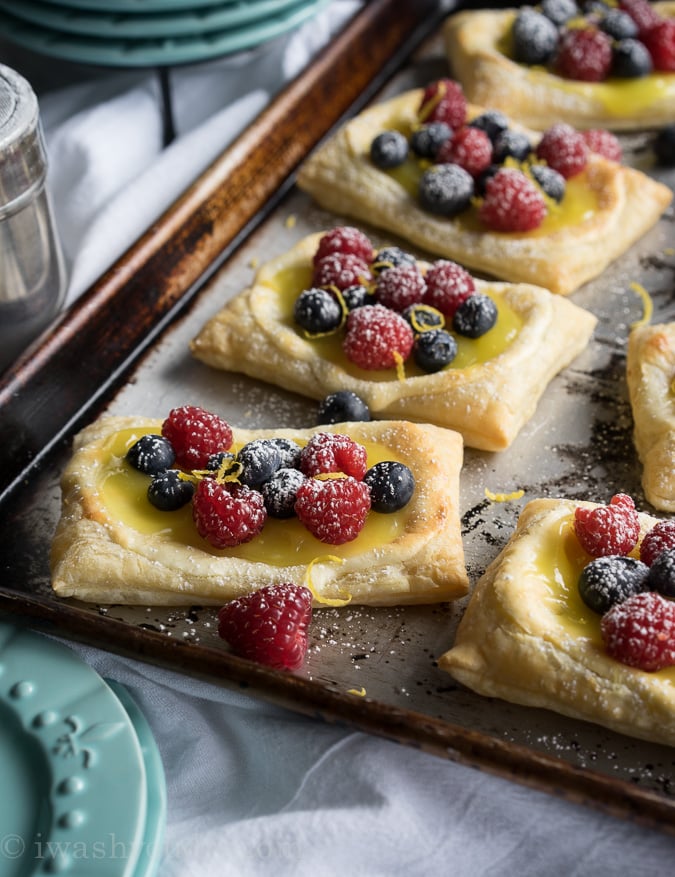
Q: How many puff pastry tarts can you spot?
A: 6